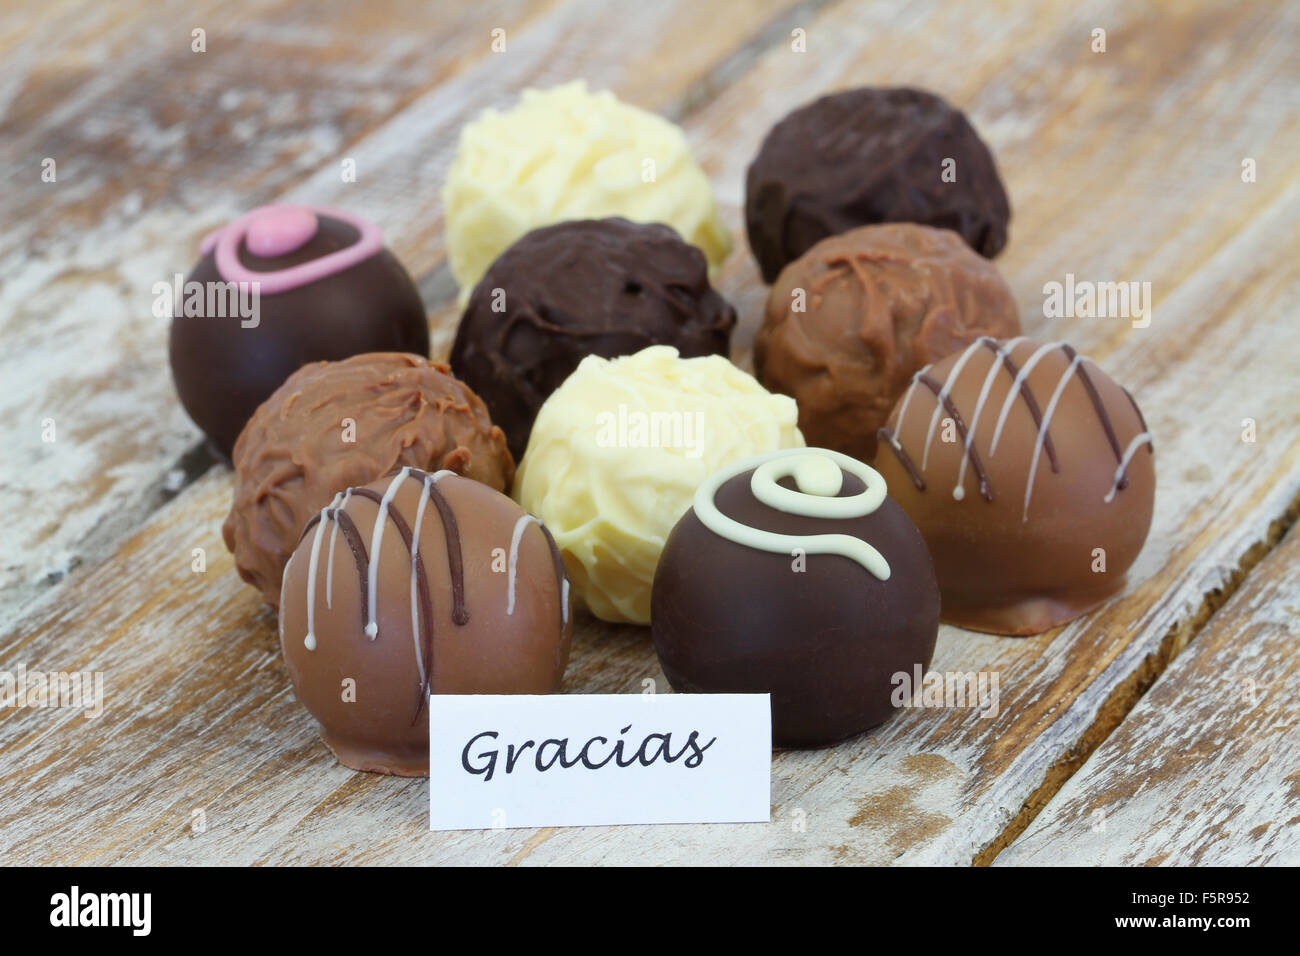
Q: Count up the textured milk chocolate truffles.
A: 2